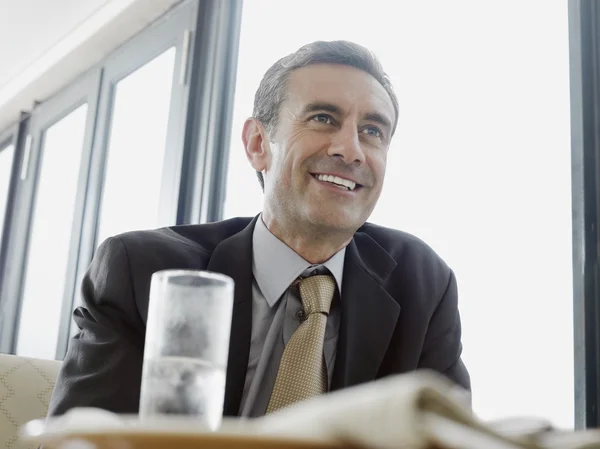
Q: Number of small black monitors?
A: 0